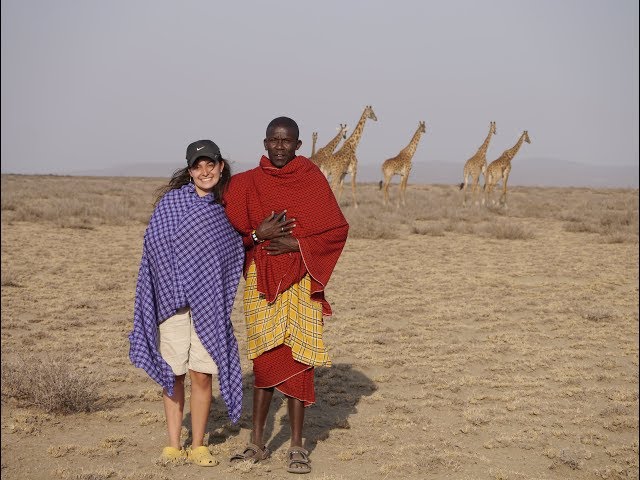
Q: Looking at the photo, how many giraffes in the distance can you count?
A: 6